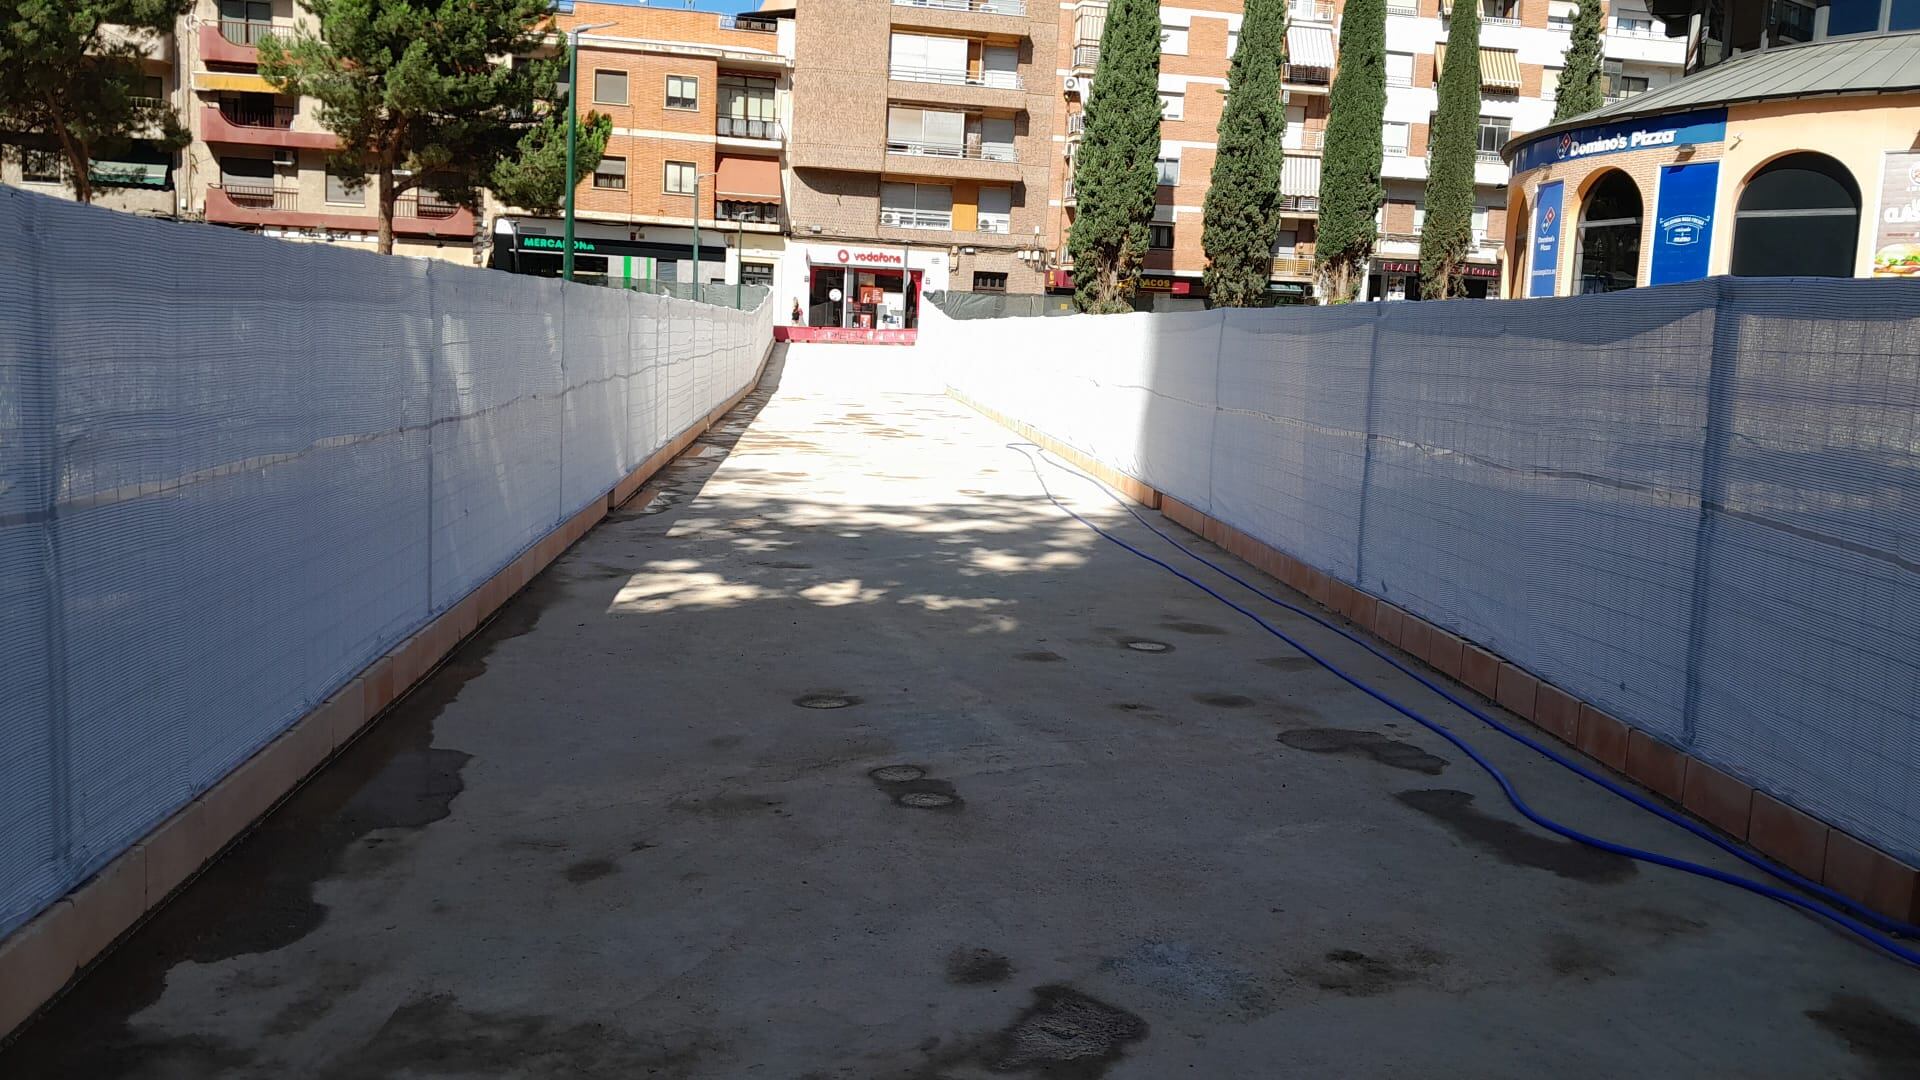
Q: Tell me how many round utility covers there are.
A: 4